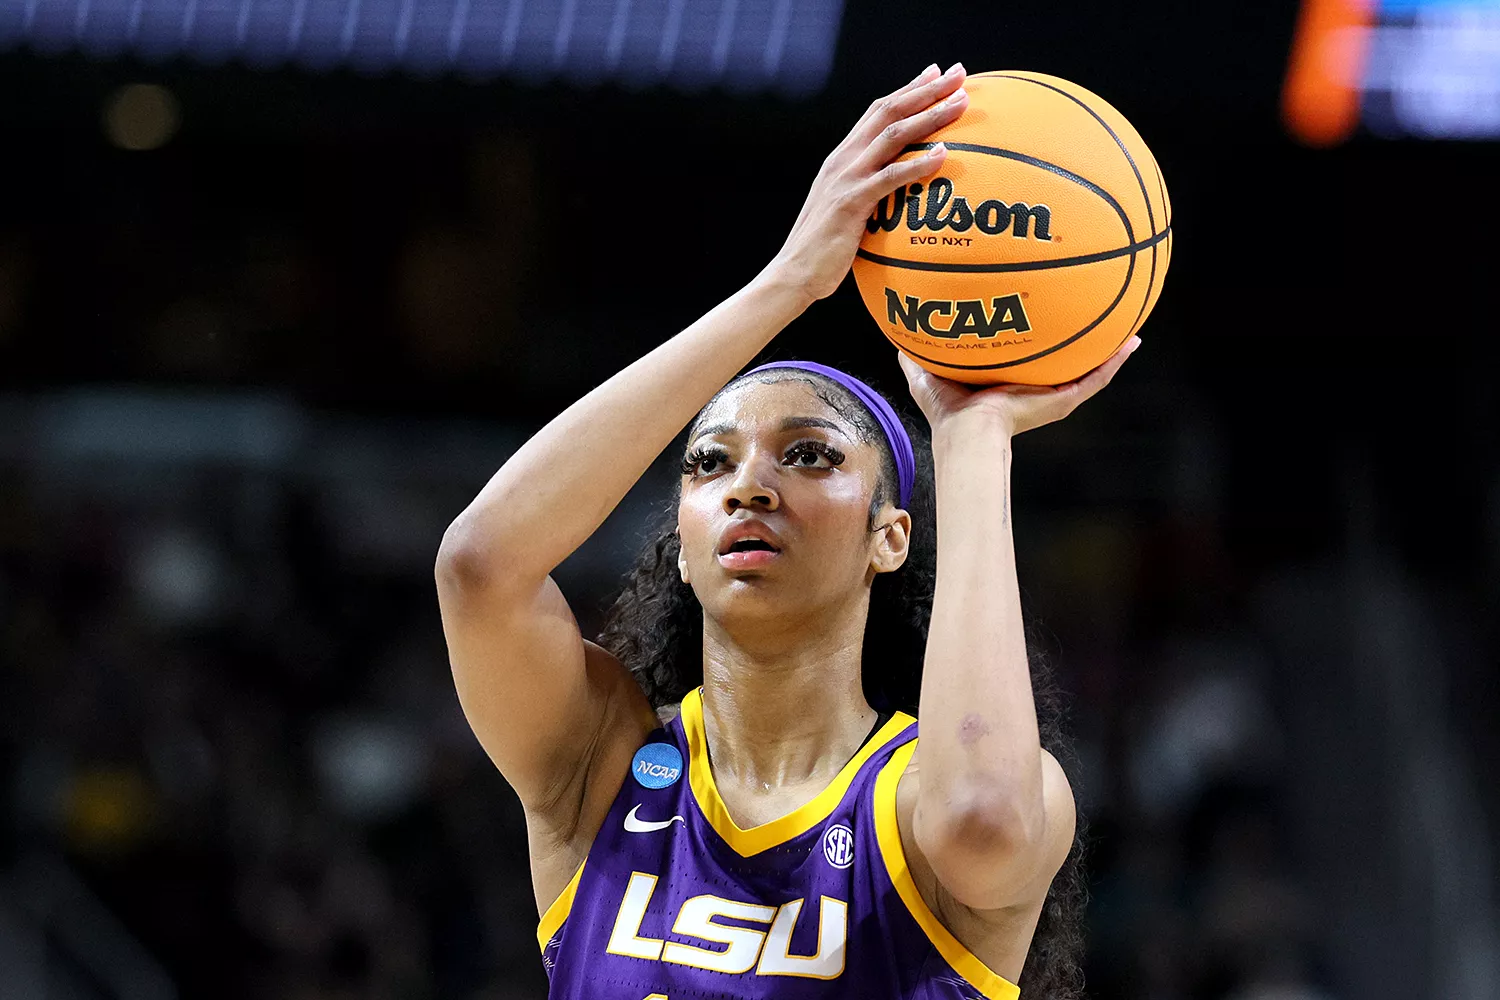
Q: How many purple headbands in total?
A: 1